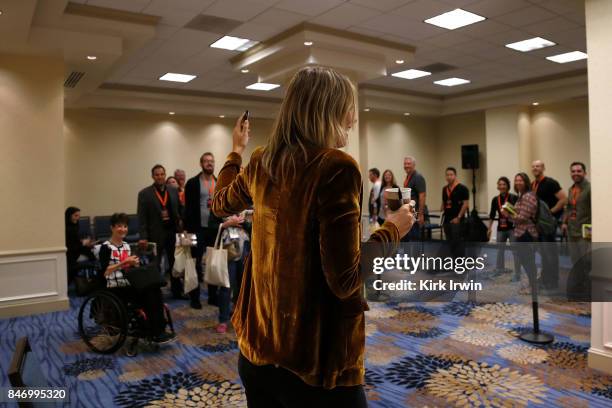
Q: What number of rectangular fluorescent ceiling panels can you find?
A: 8